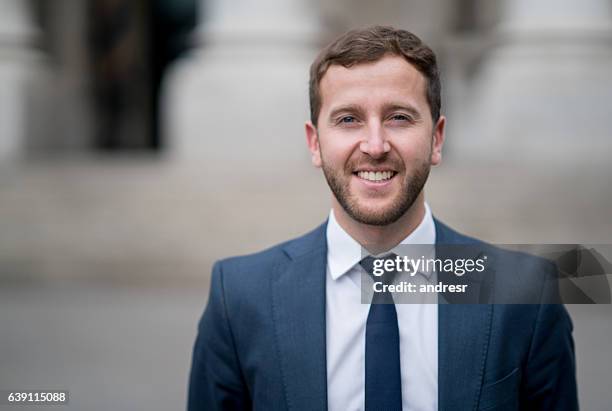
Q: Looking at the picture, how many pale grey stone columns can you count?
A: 3